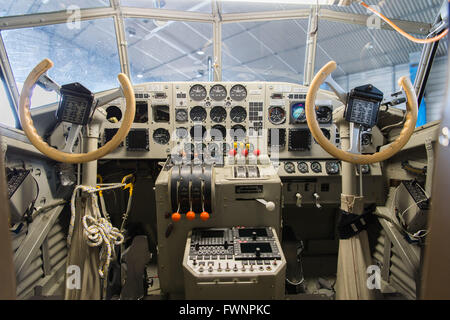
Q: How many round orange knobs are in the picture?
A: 3